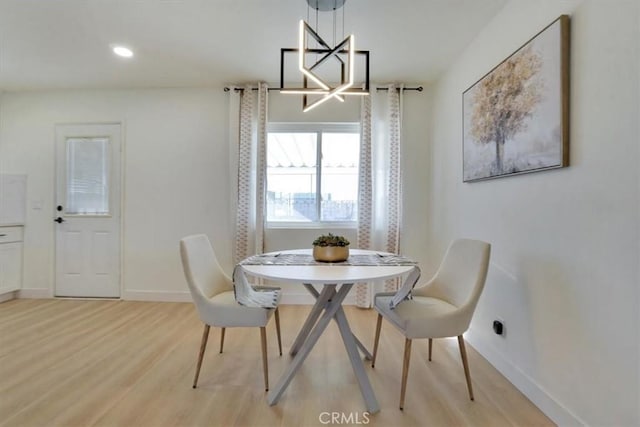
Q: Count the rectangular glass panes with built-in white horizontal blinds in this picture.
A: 1